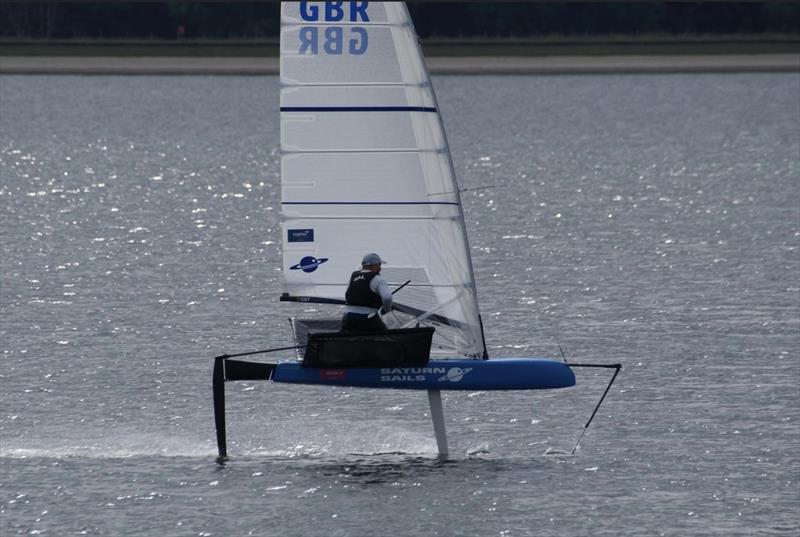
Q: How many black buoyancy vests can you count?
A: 1